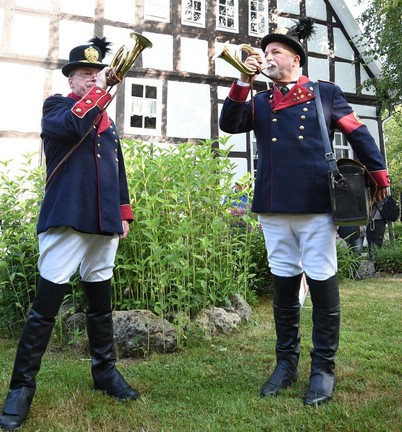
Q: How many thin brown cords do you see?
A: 2